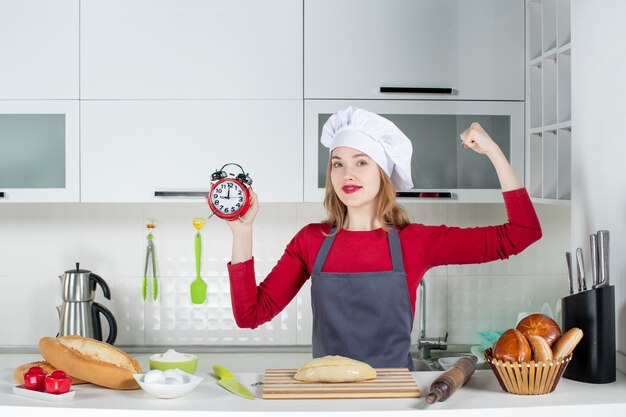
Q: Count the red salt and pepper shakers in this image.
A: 2